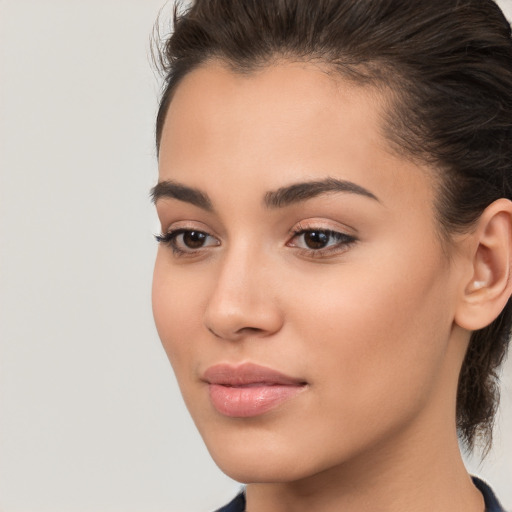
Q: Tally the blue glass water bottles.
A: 0